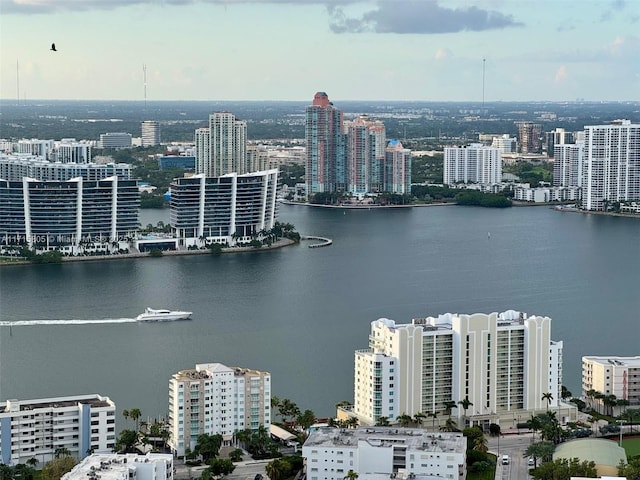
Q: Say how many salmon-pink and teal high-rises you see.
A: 3